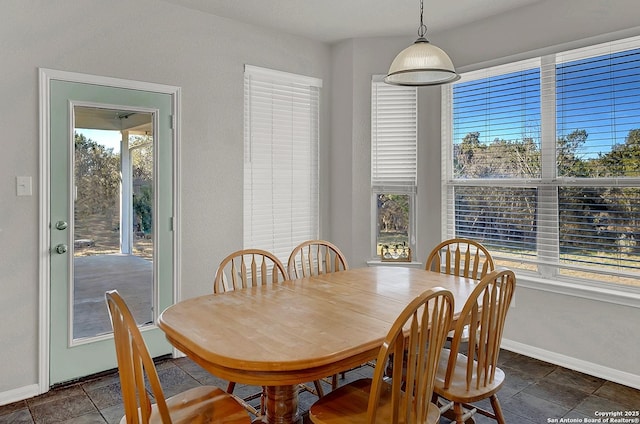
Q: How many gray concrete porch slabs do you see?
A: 1